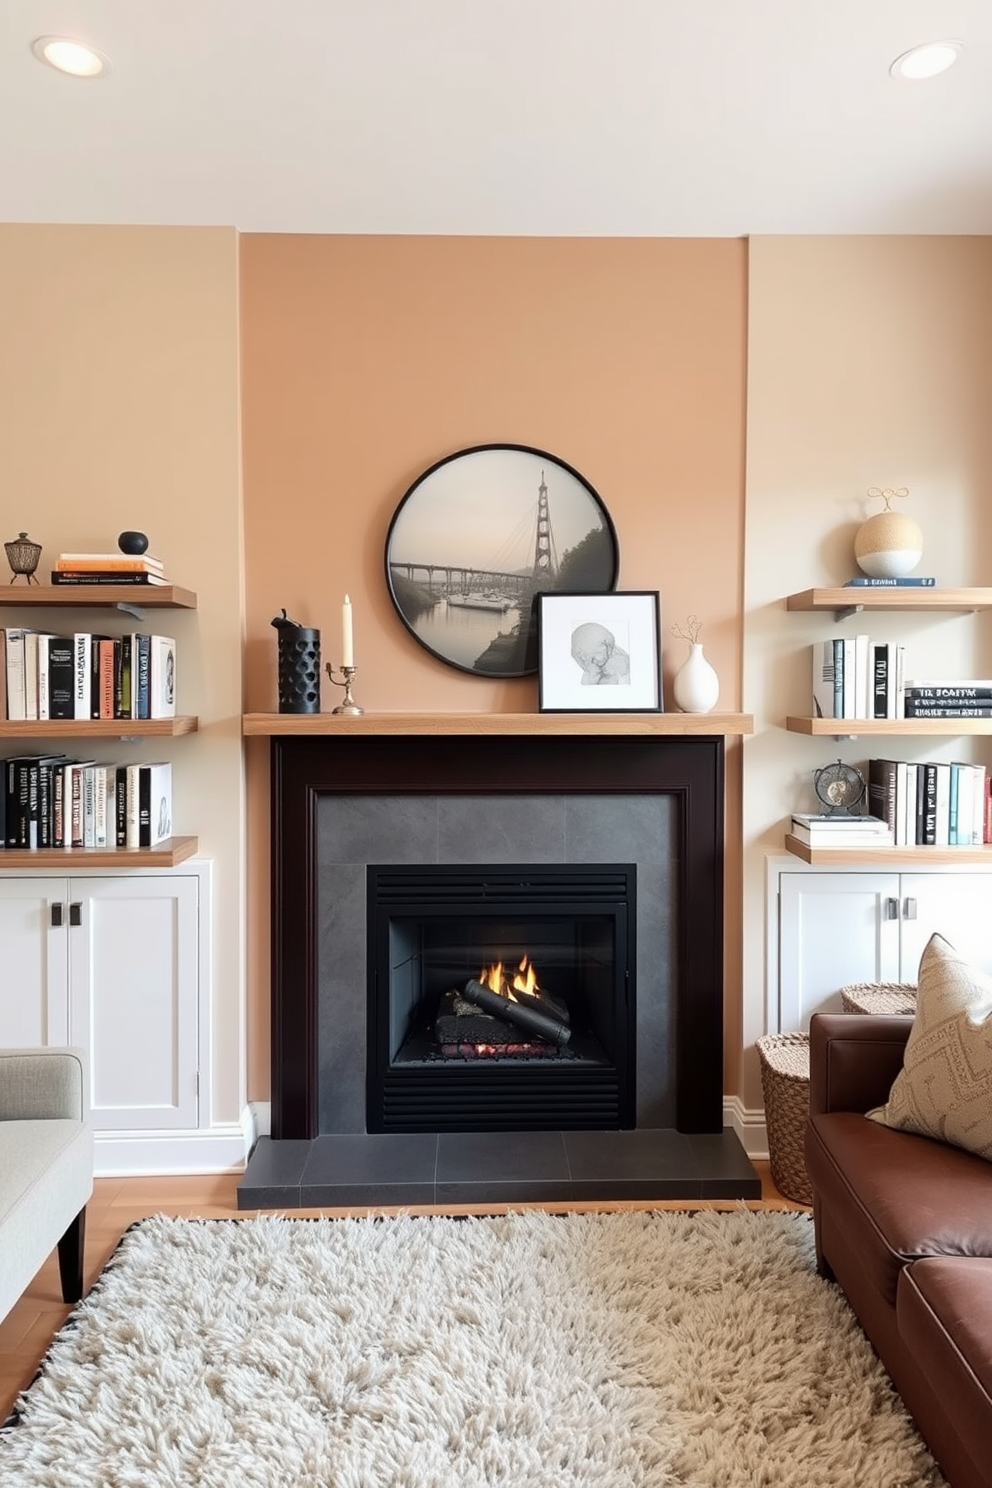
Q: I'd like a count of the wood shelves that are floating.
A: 6